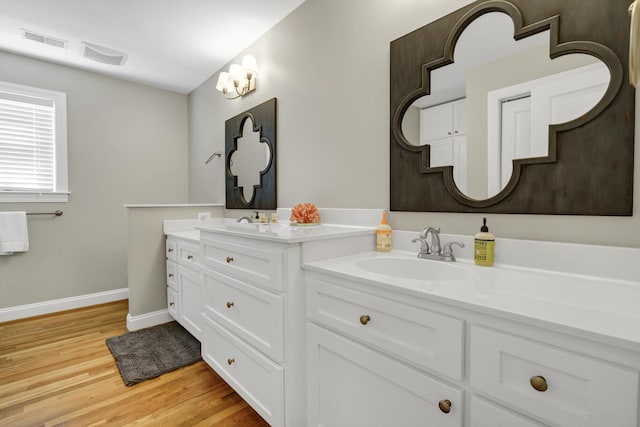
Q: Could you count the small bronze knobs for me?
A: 10